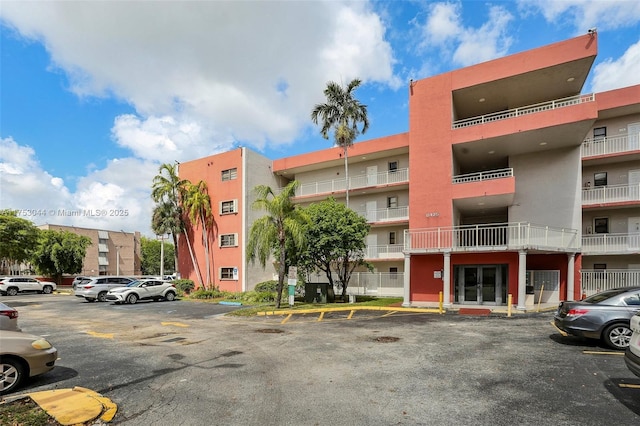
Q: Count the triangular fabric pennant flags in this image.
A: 0